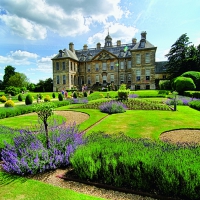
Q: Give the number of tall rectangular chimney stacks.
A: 6